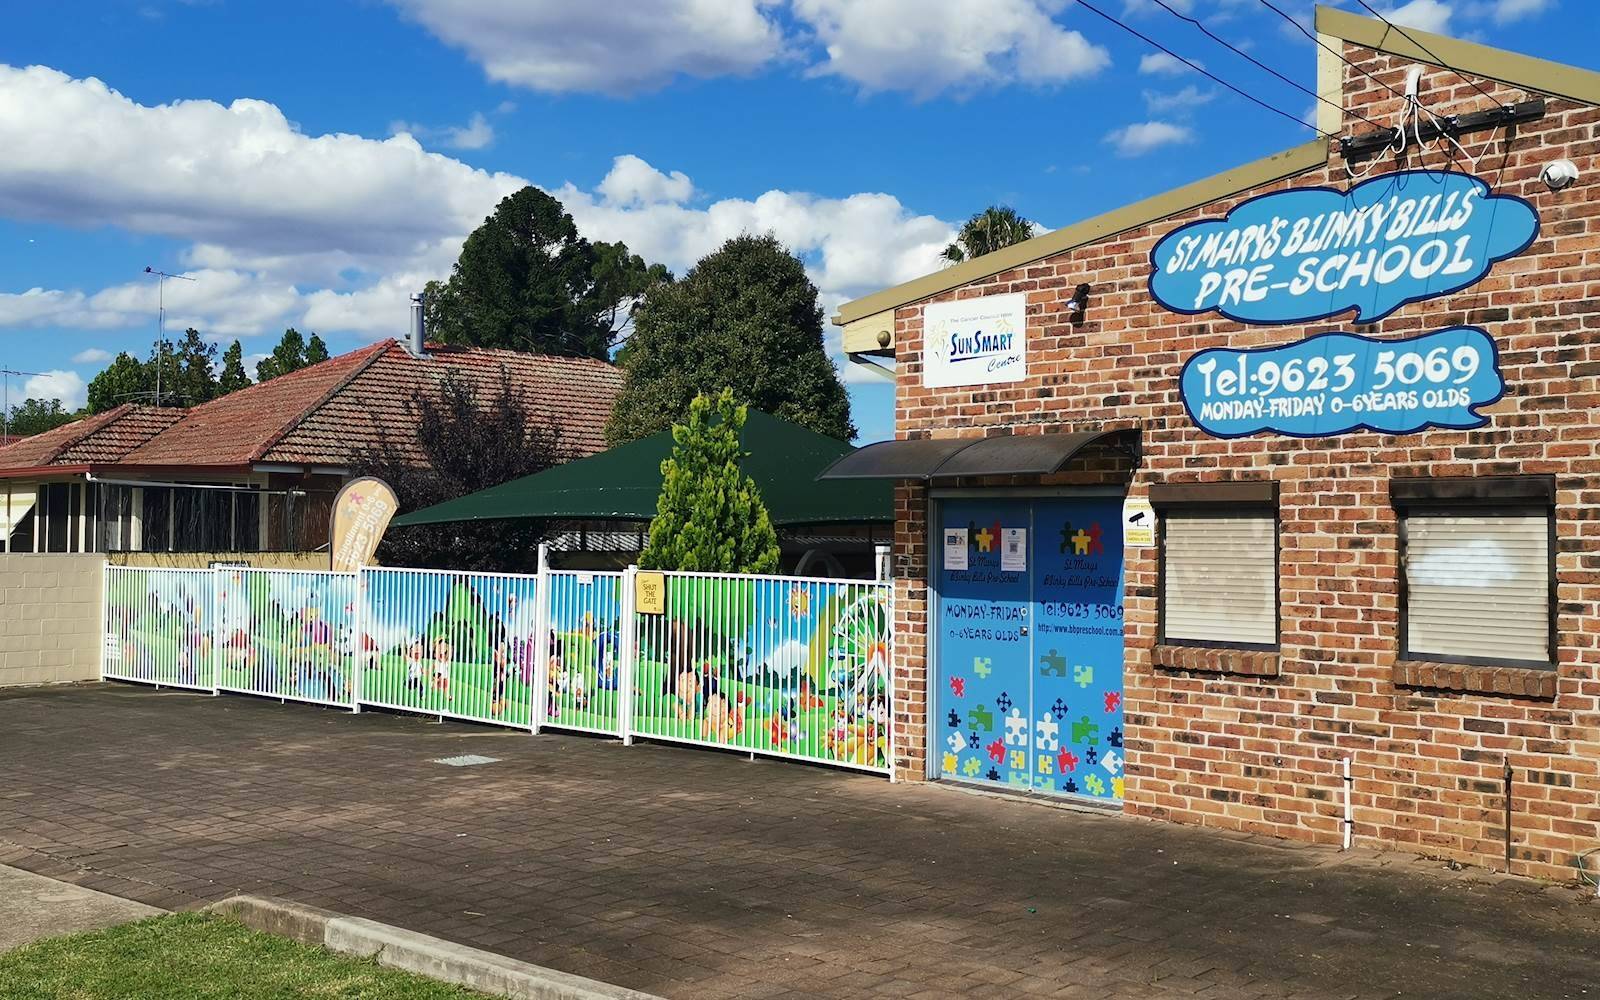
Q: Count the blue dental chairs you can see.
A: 0